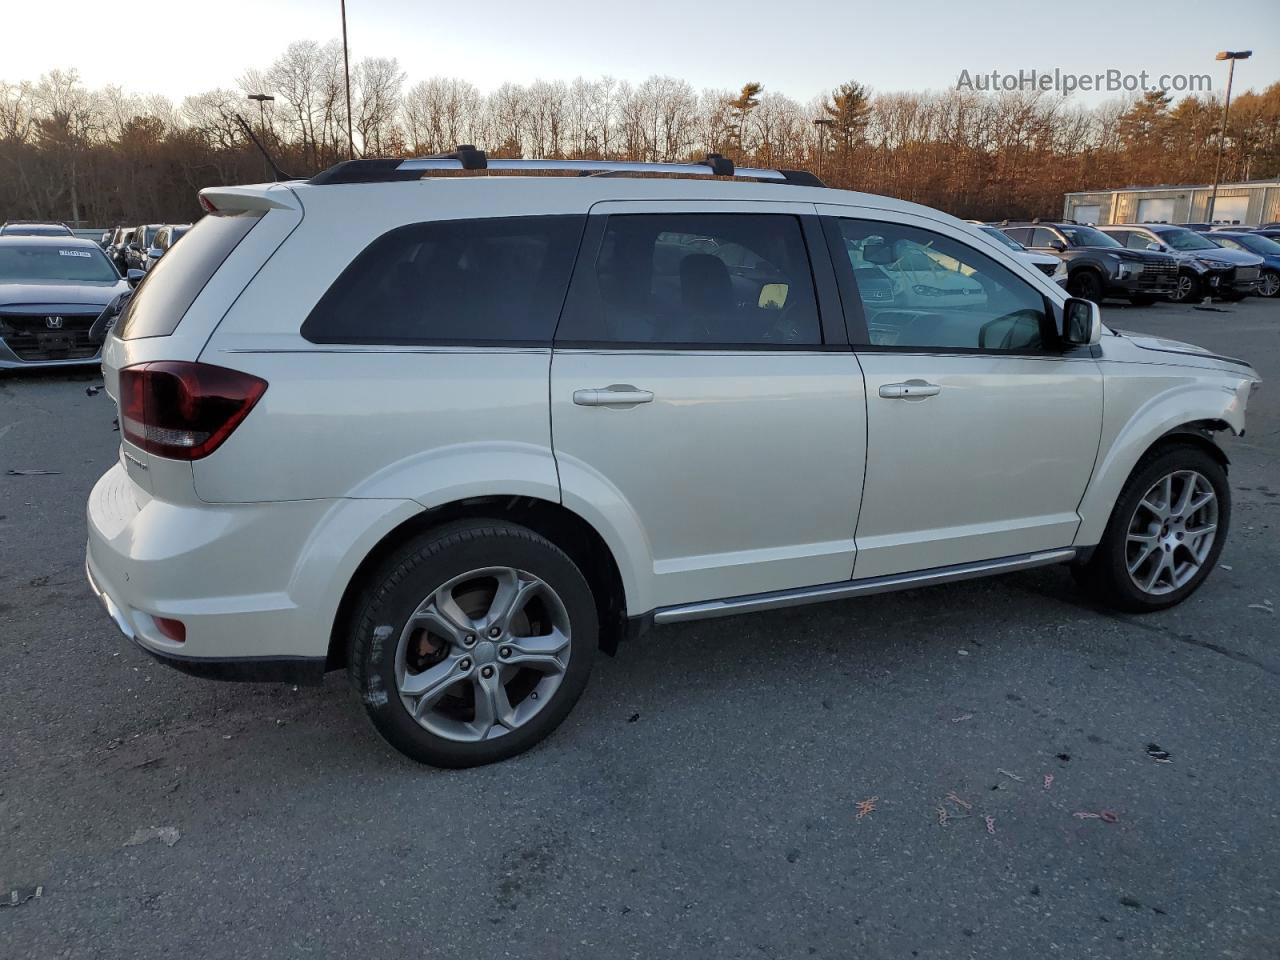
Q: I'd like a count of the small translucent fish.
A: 0